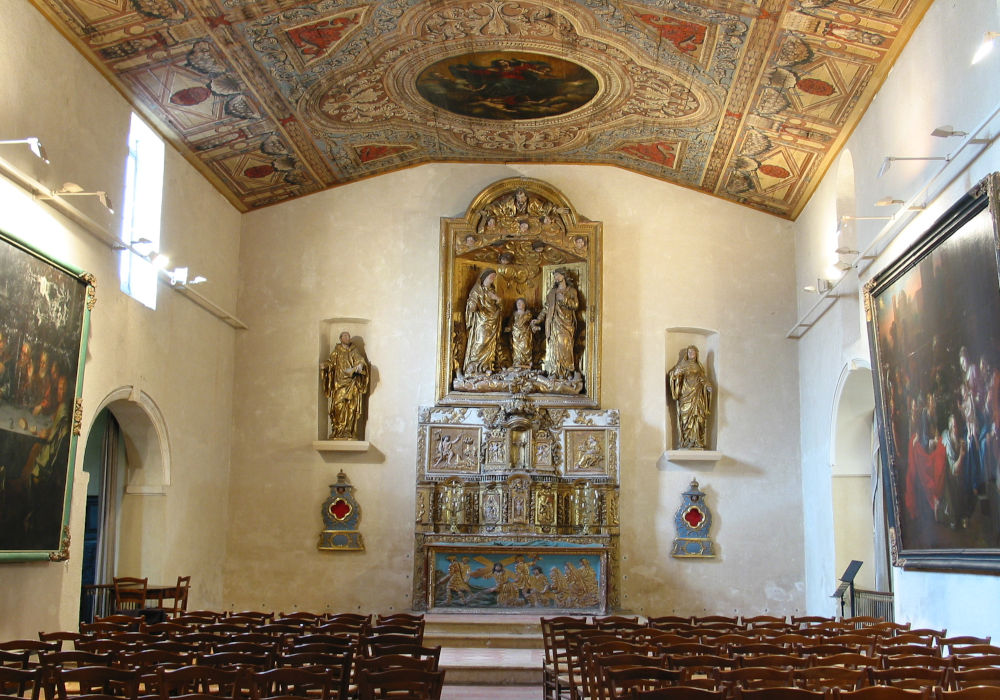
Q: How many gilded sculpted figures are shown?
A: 5